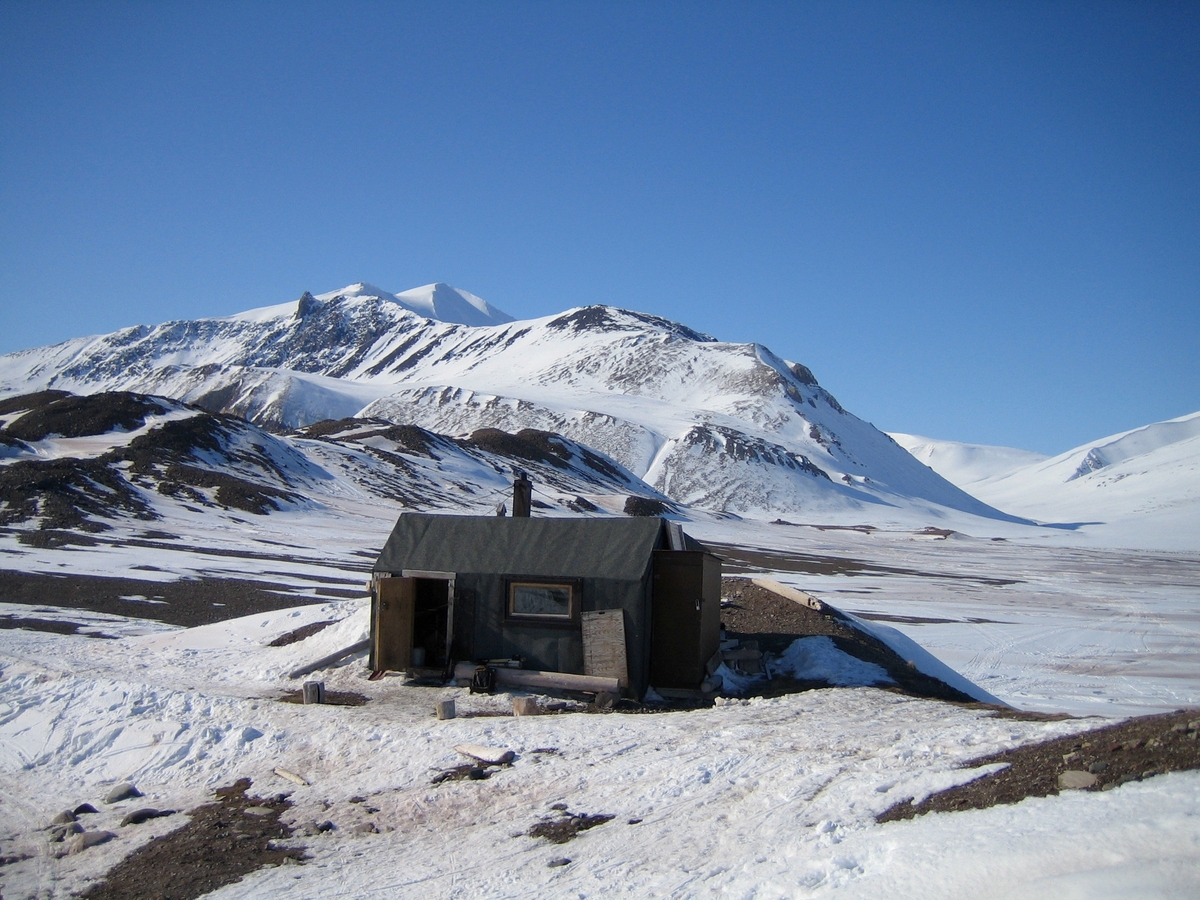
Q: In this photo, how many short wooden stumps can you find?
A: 3